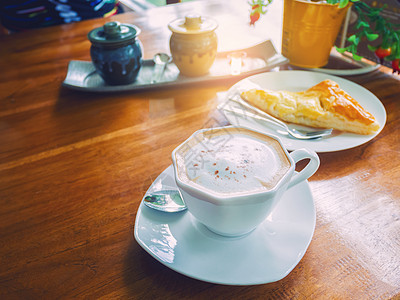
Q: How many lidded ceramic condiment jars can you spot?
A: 2